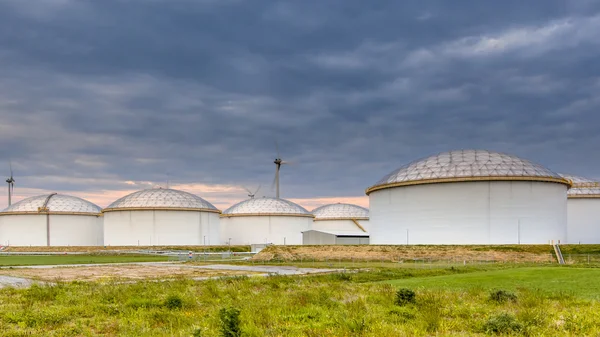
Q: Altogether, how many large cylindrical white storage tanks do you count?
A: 6